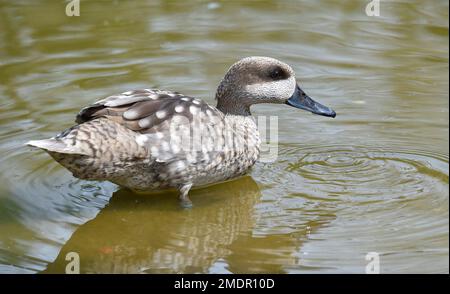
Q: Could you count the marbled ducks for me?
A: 1